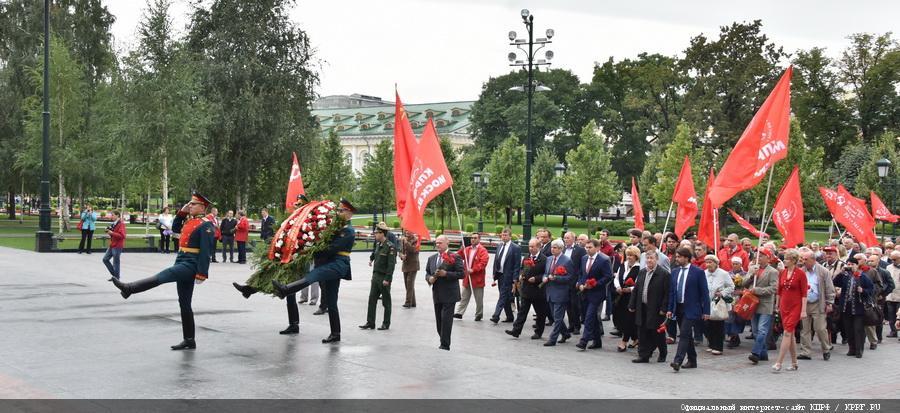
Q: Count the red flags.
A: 12